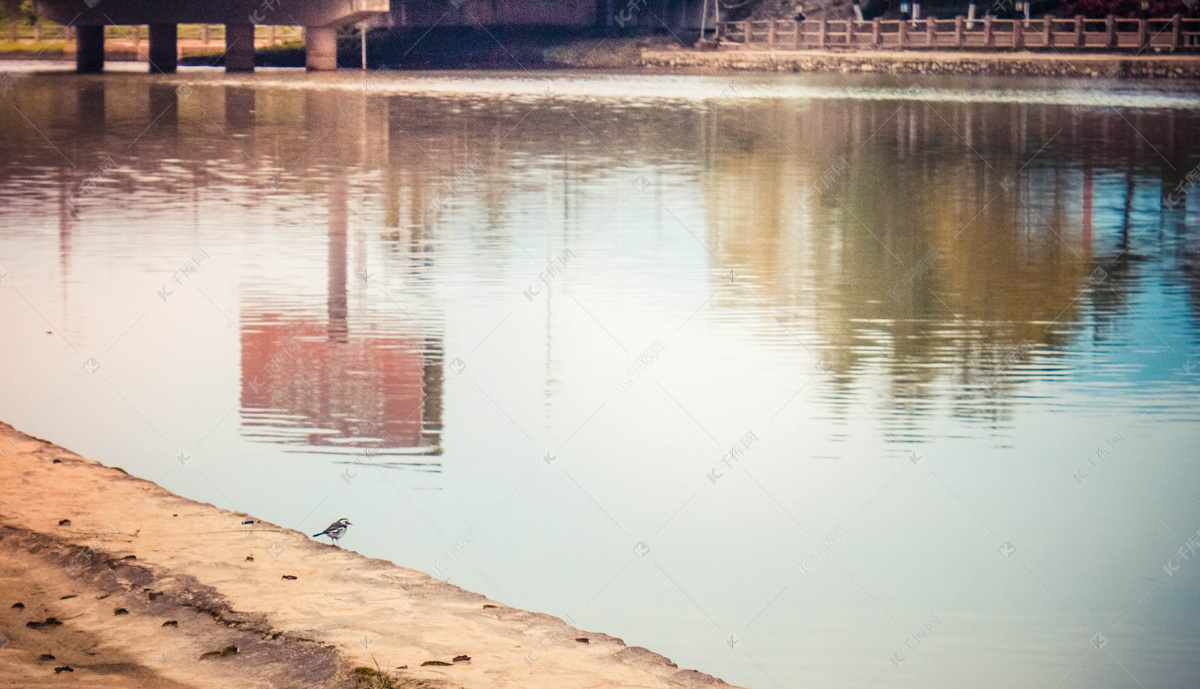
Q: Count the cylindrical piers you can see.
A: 4